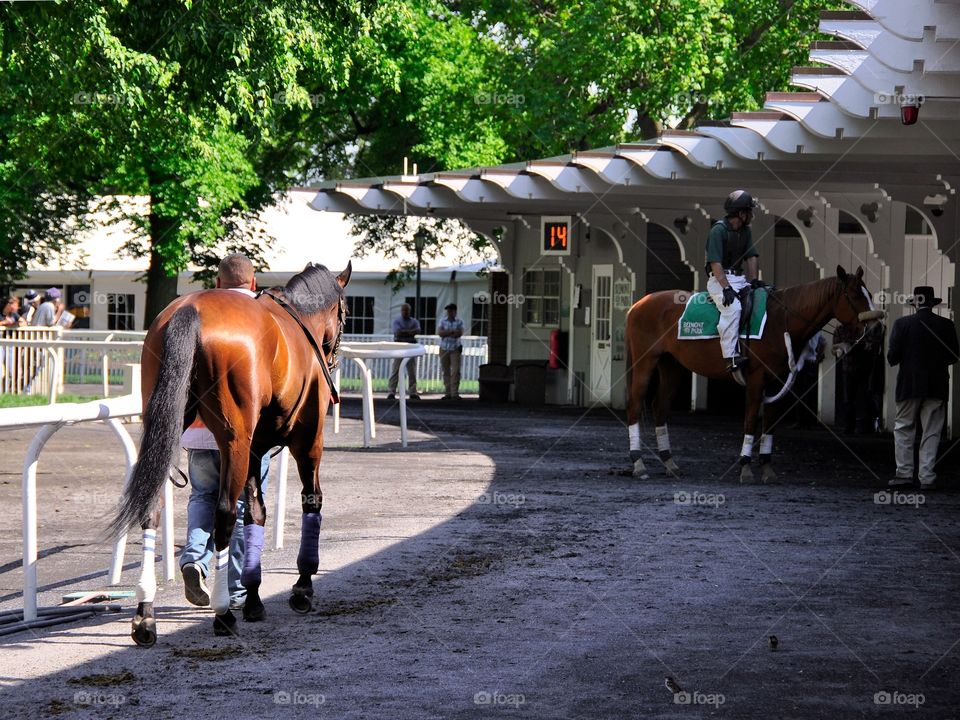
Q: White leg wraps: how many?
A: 6